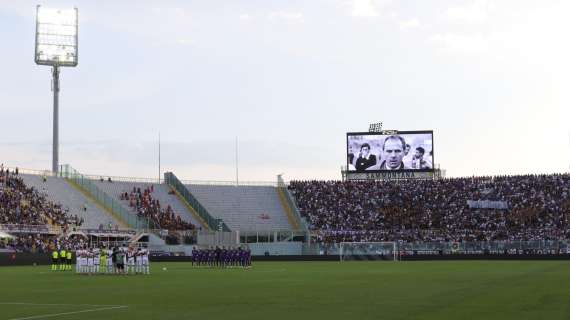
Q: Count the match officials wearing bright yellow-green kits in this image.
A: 3